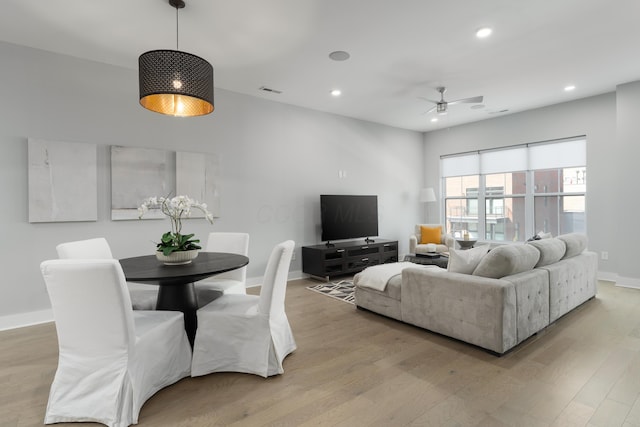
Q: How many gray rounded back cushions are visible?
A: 3